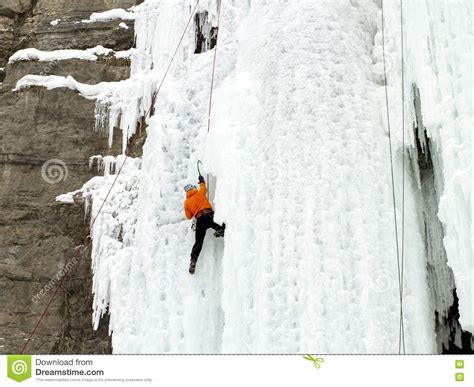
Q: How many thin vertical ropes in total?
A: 4